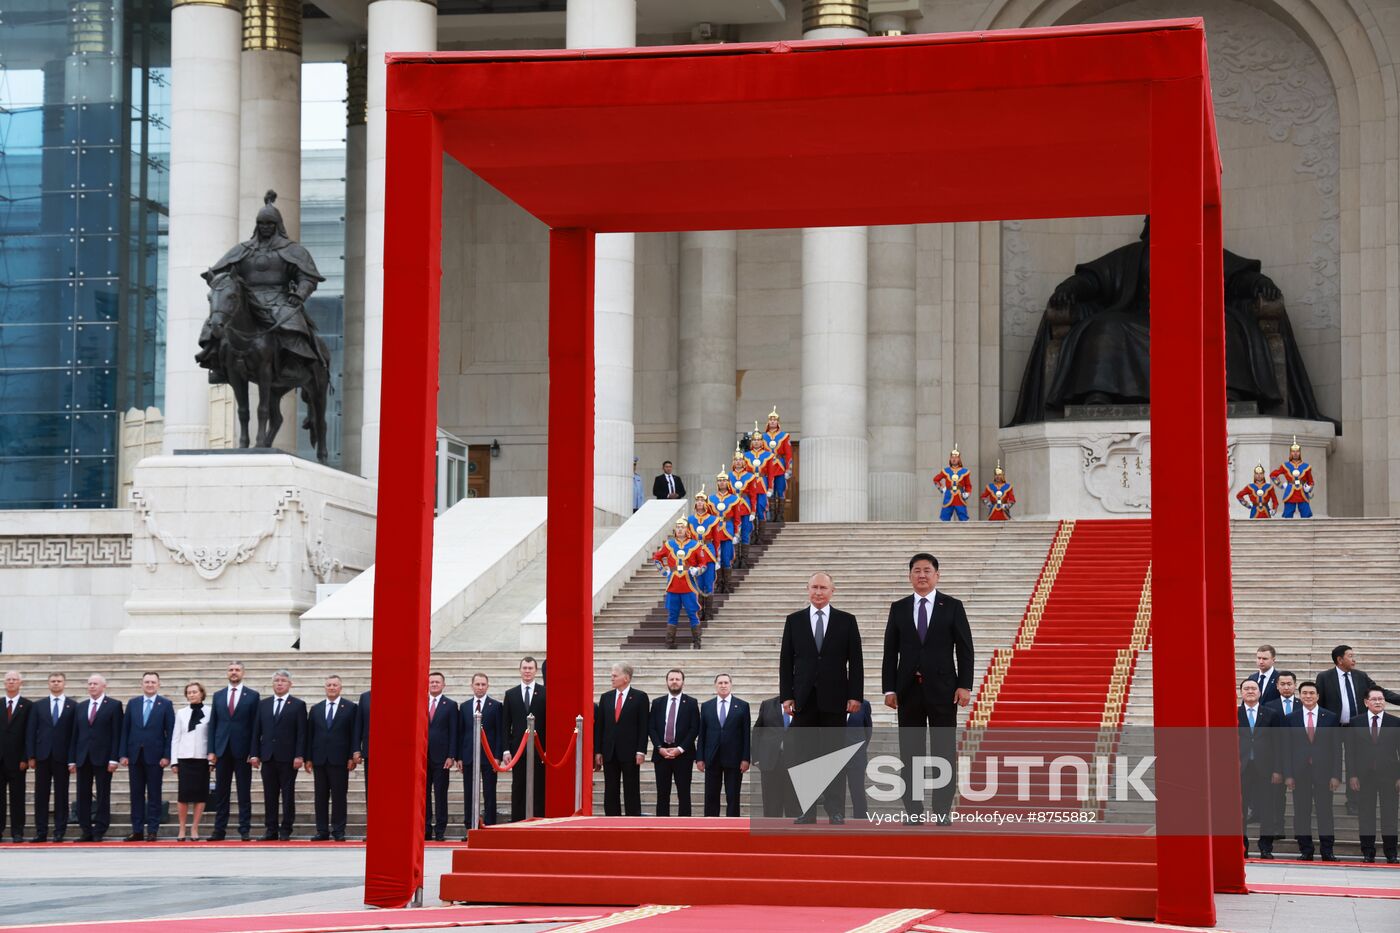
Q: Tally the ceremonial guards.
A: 10